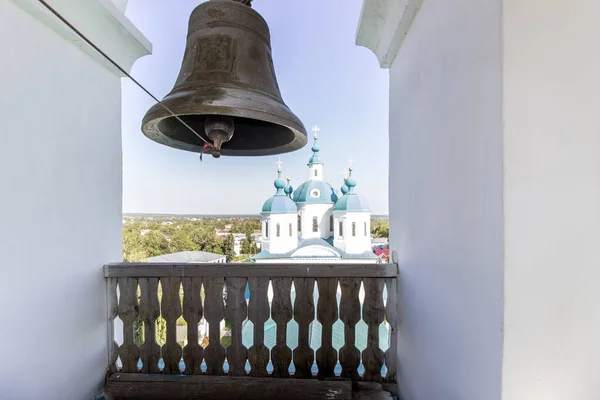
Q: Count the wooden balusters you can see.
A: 14